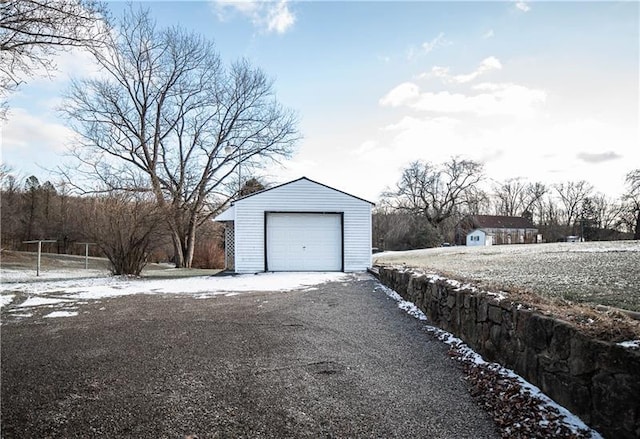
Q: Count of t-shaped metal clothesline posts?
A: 2